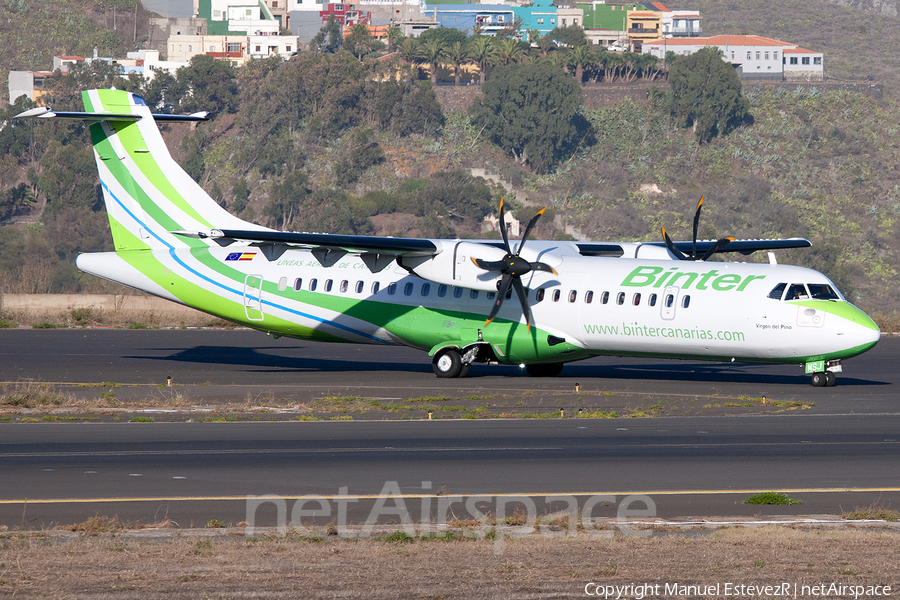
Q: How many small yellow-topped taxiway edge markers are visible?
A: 6